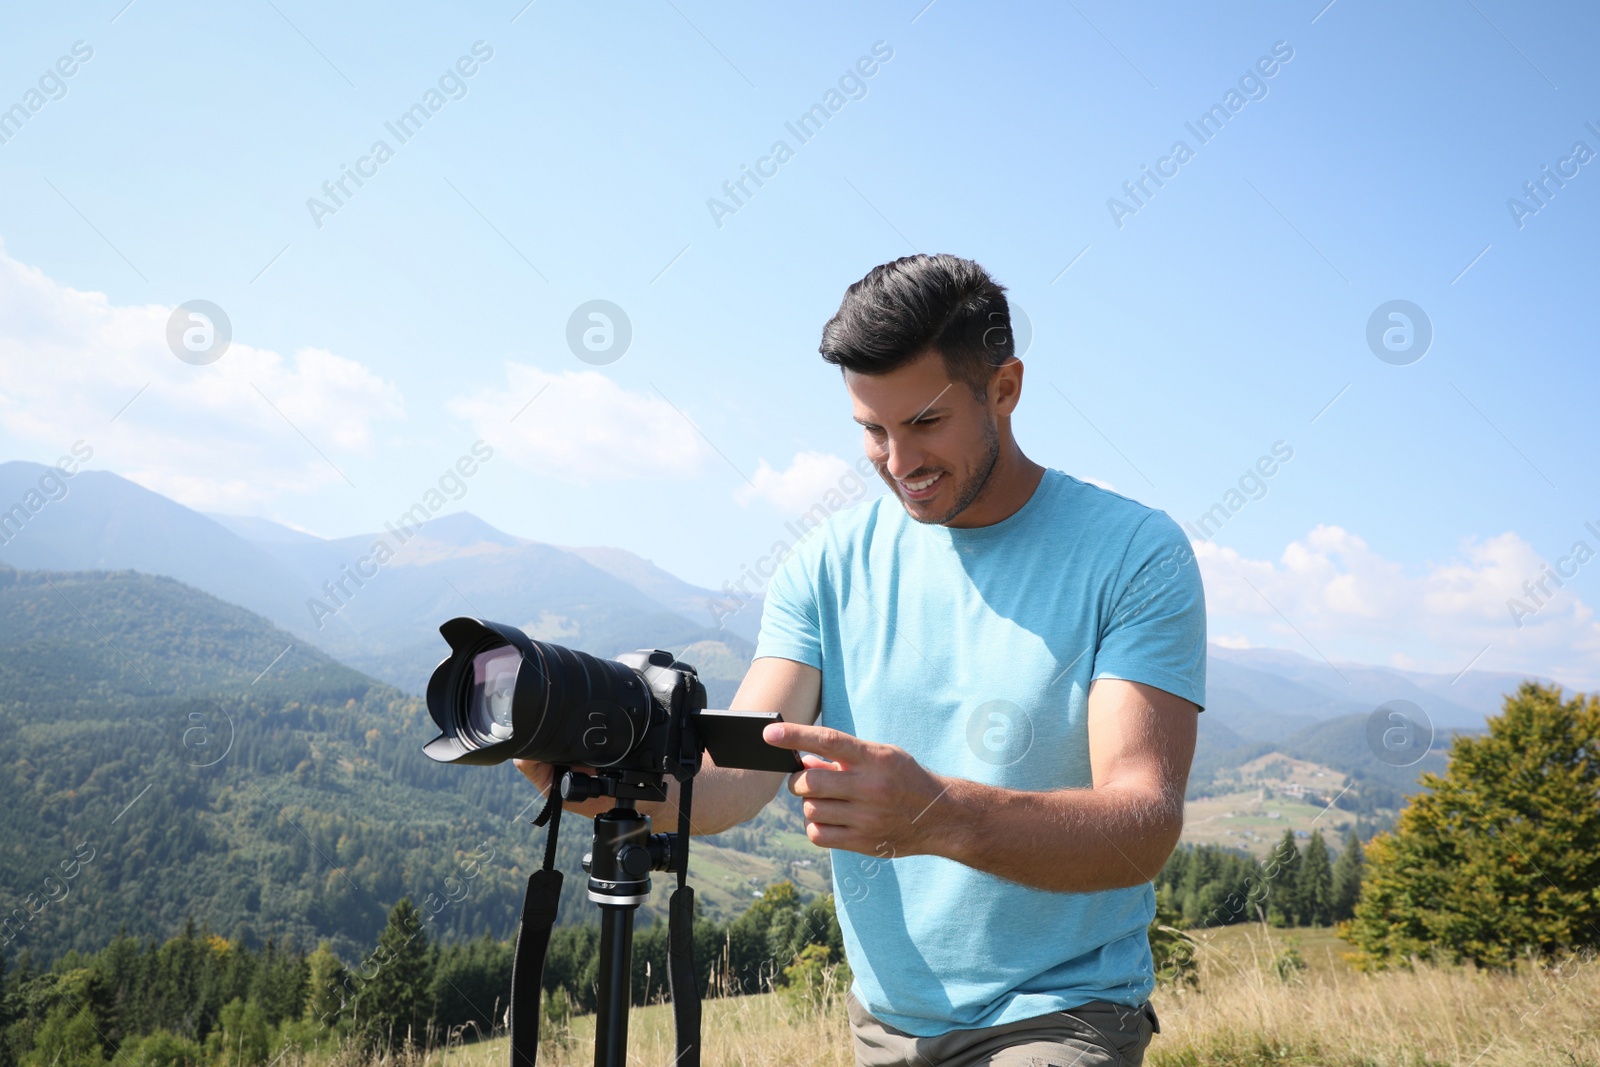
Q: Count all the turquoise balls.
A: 0